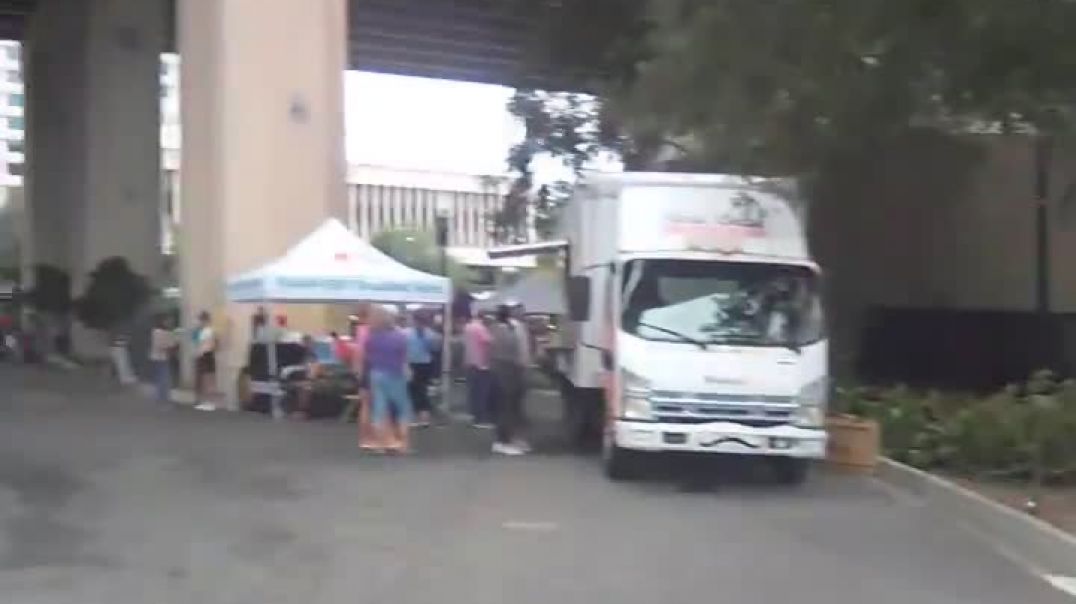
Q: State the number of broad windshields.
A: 1